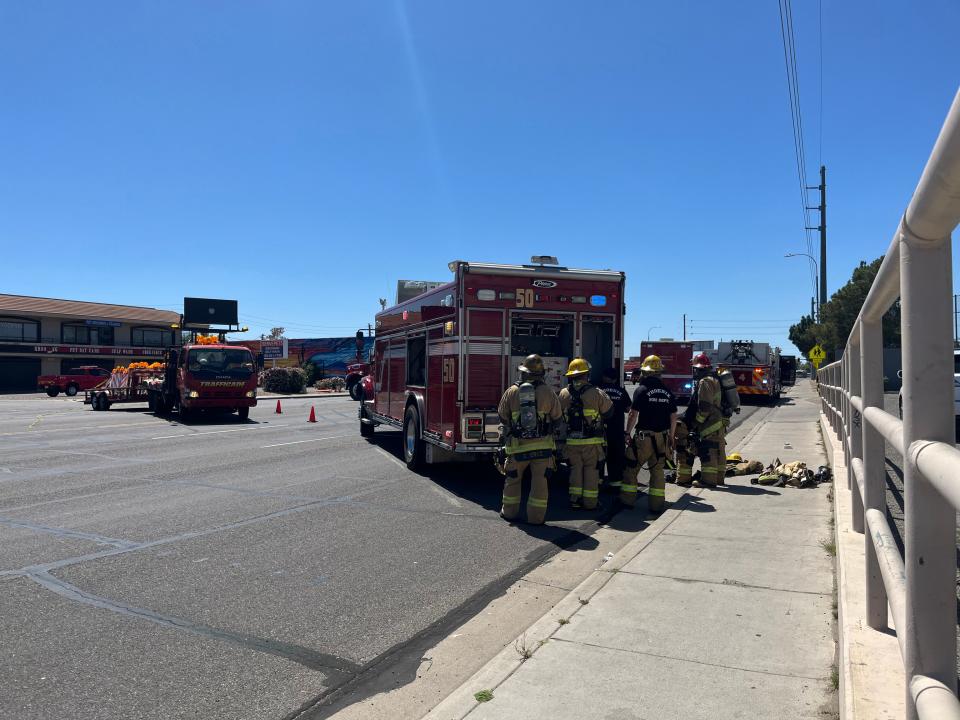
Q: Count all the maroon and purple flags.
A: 0